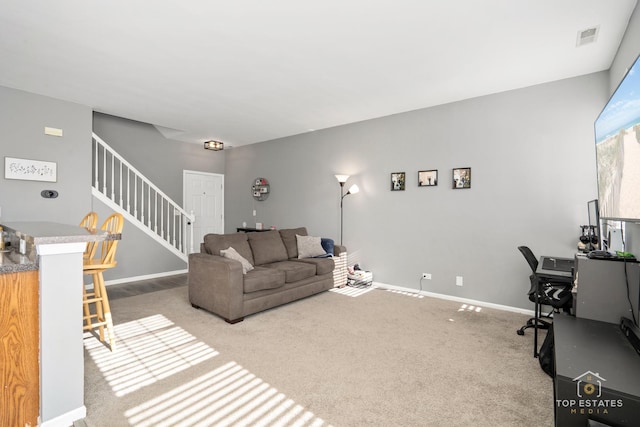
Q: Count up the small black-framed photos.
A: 3